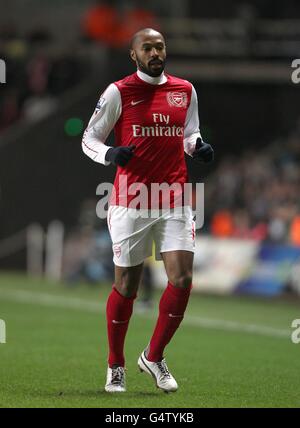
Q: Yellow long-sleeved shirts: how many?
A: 0